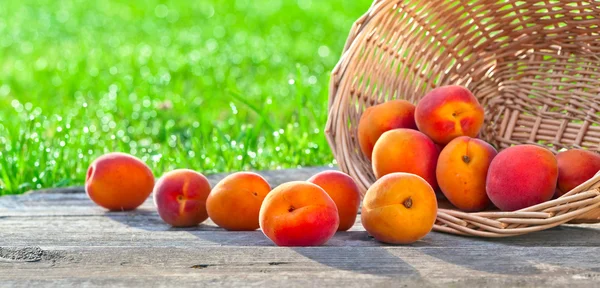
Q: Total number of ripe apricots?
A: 12